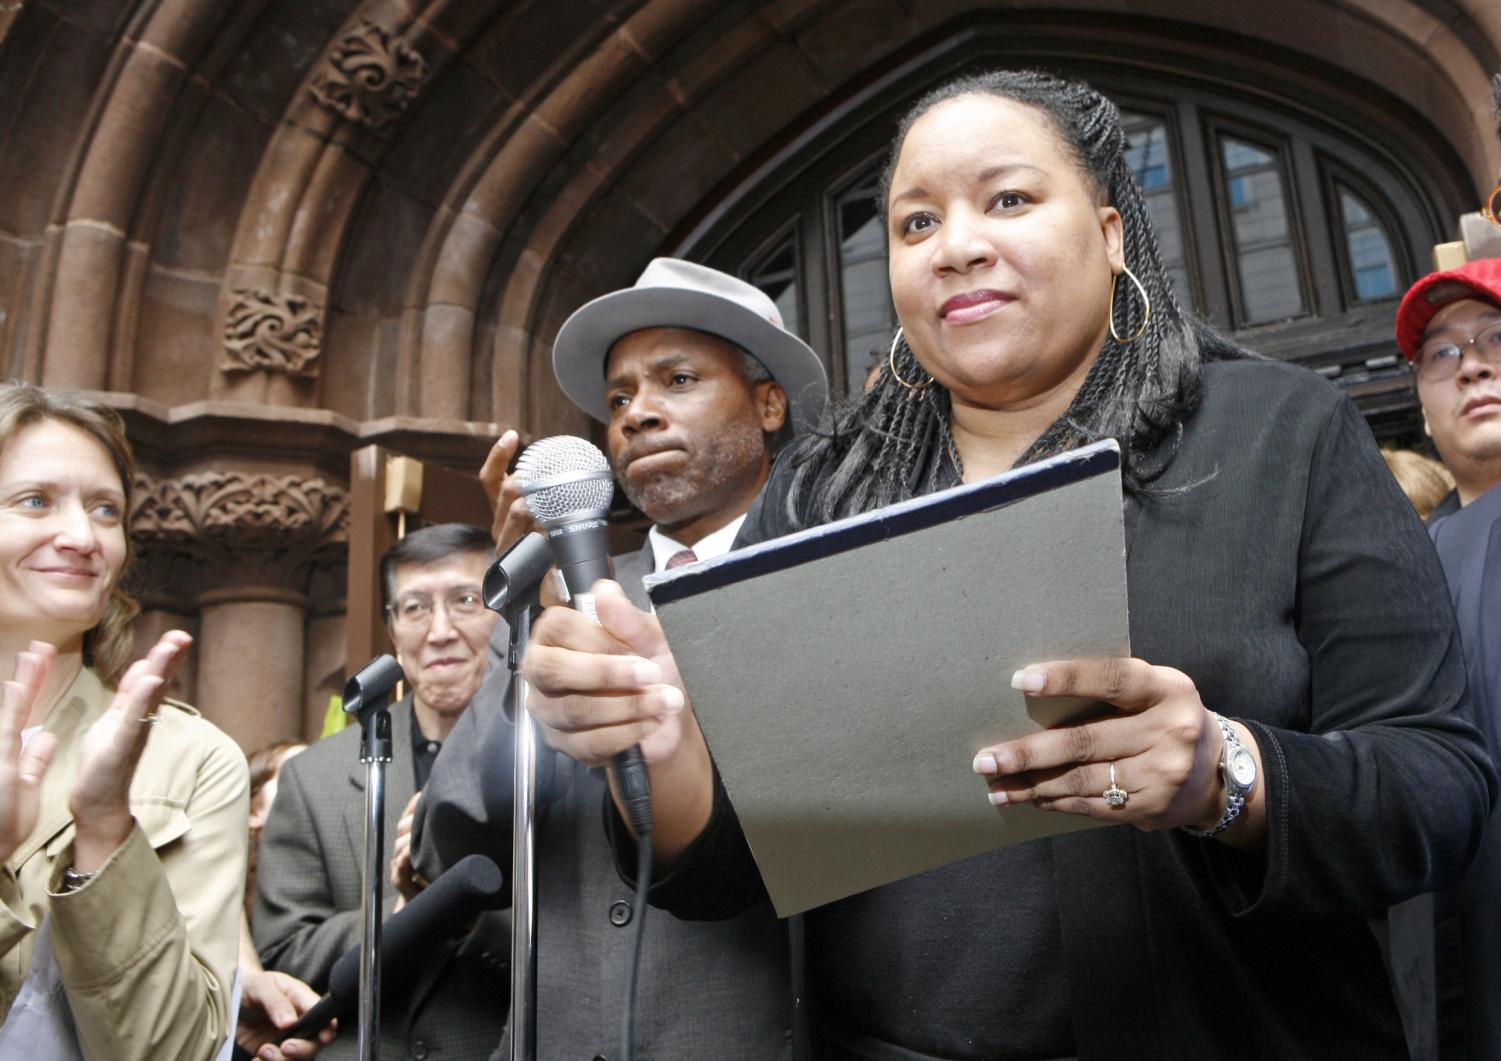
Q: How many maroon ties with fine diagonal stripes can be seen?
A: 1